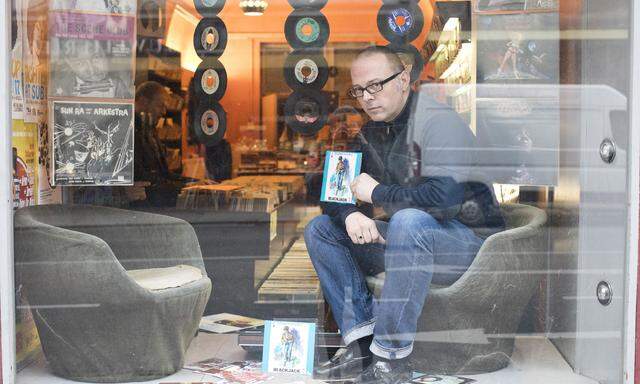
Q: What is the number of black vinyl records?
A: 11